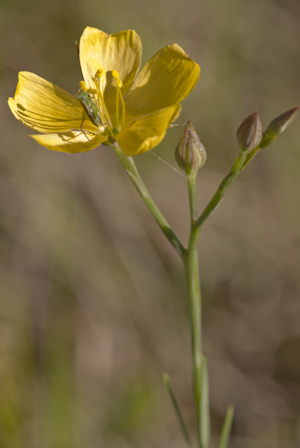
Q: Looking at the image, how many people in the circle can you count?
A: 0